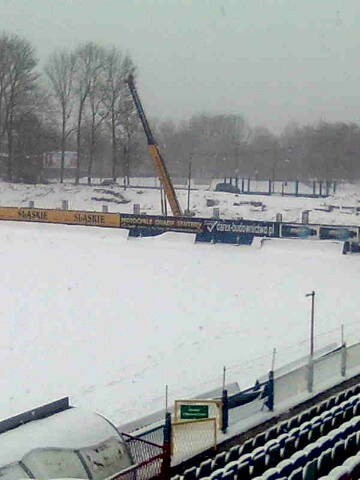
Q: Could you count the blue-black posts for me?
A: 3